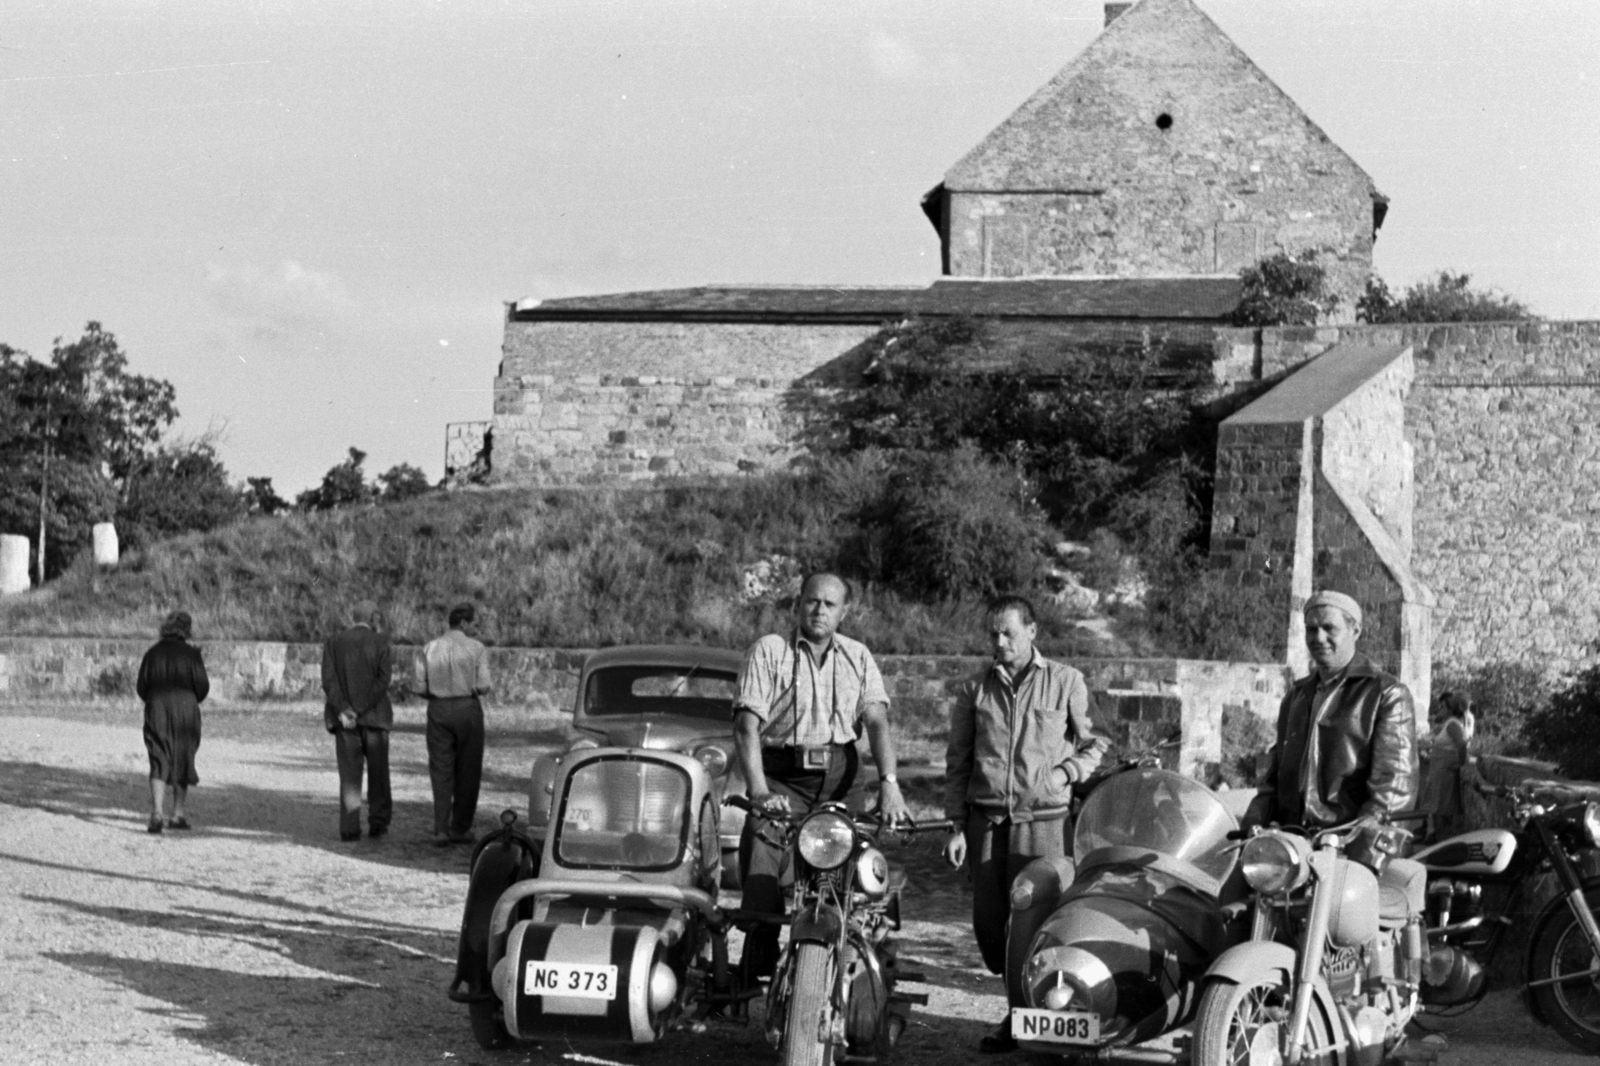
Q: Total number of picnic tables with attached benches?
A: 0